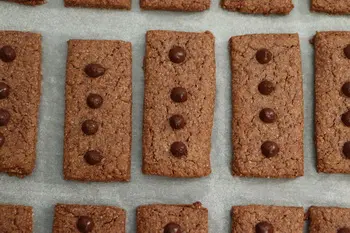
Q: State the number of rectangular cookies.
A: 15